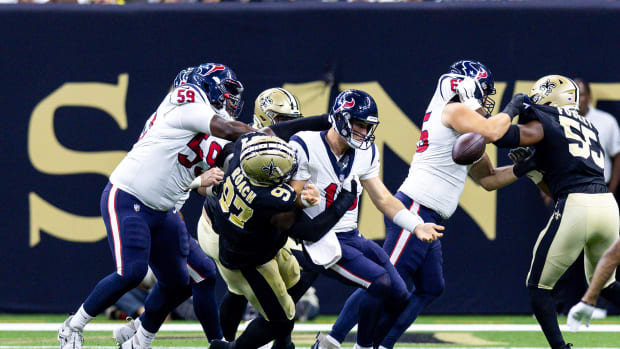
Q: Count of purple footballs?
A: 1